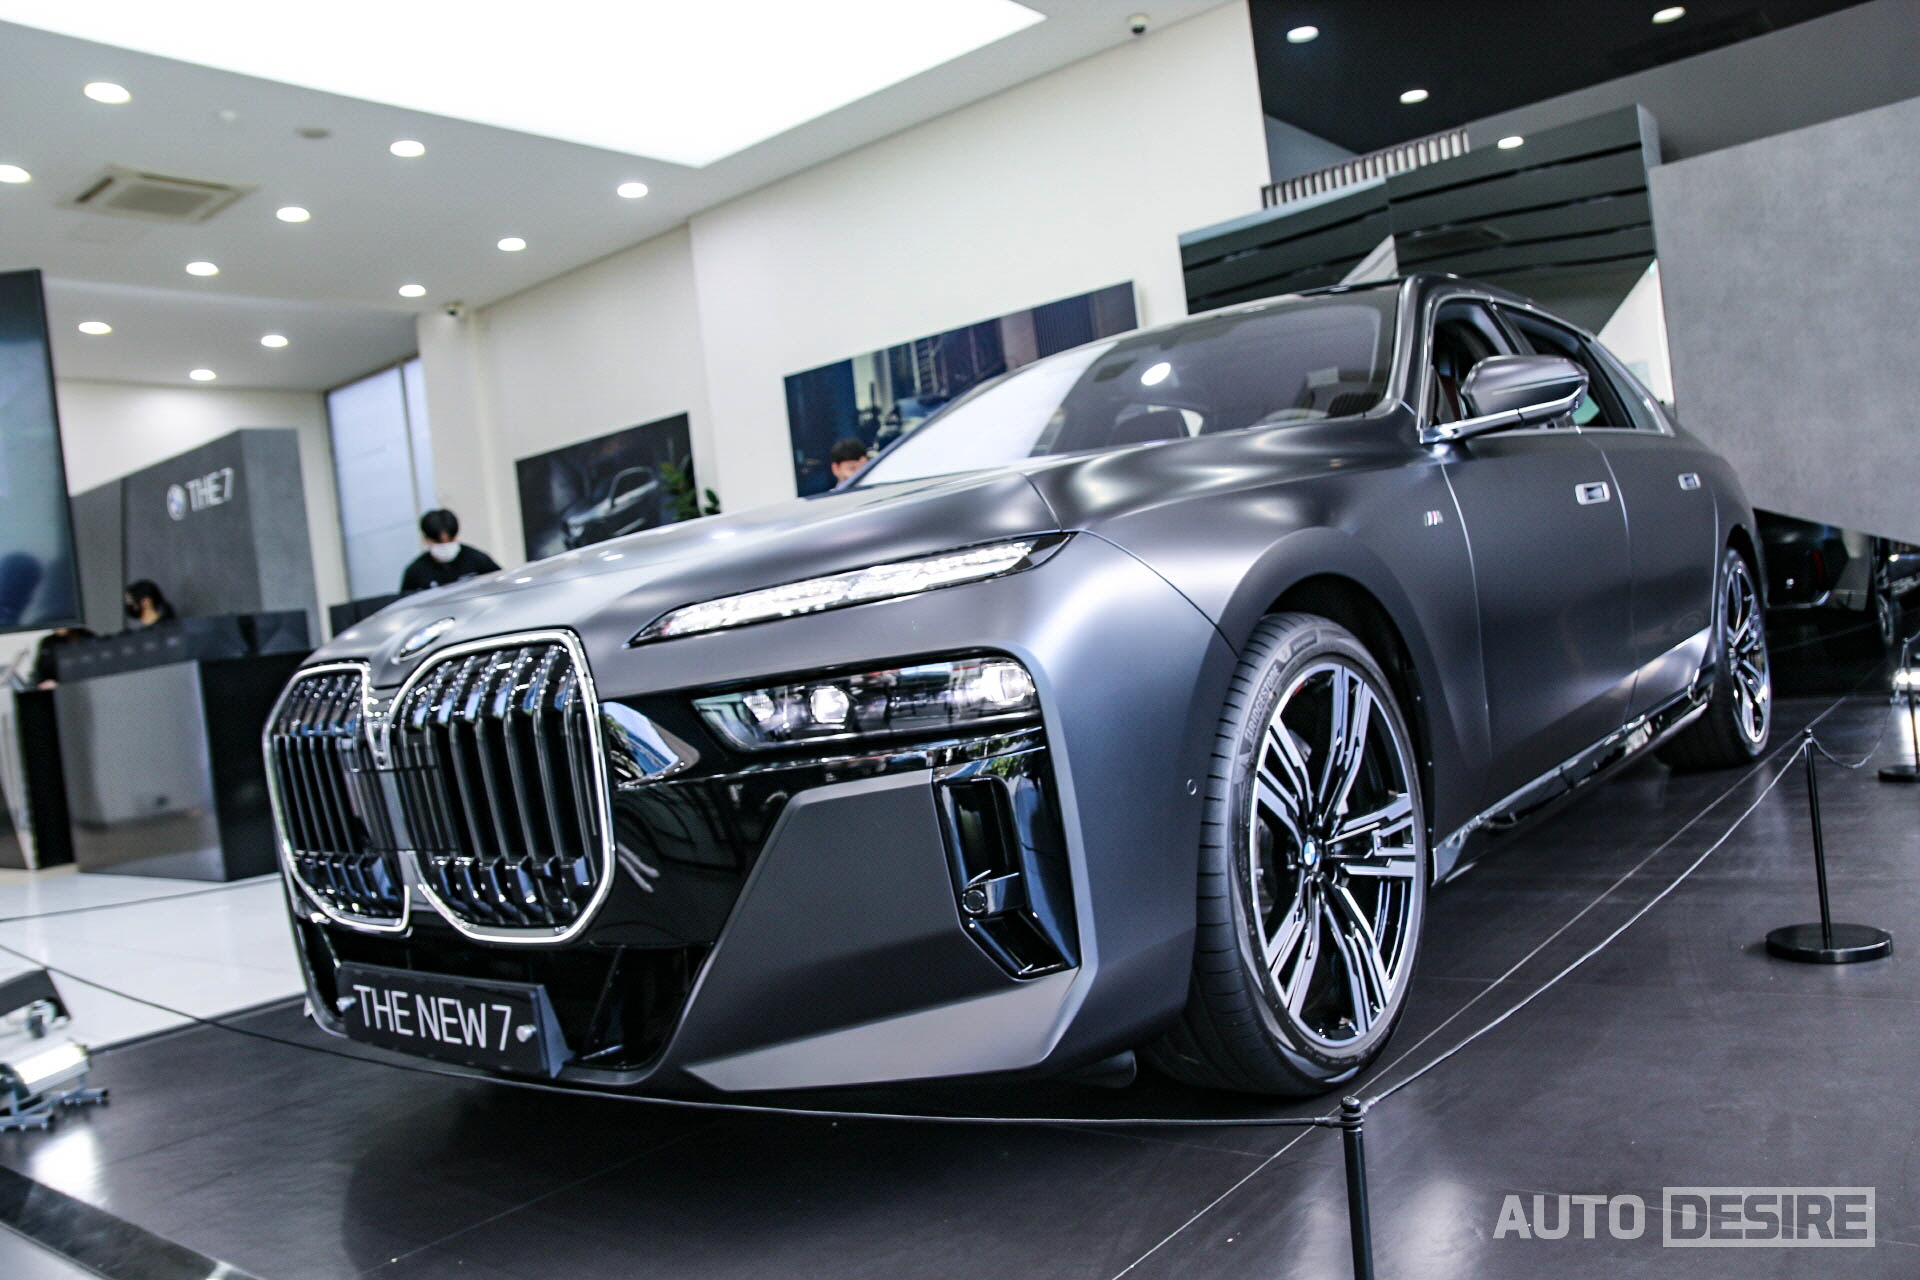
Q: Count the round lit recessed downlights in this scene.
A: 15